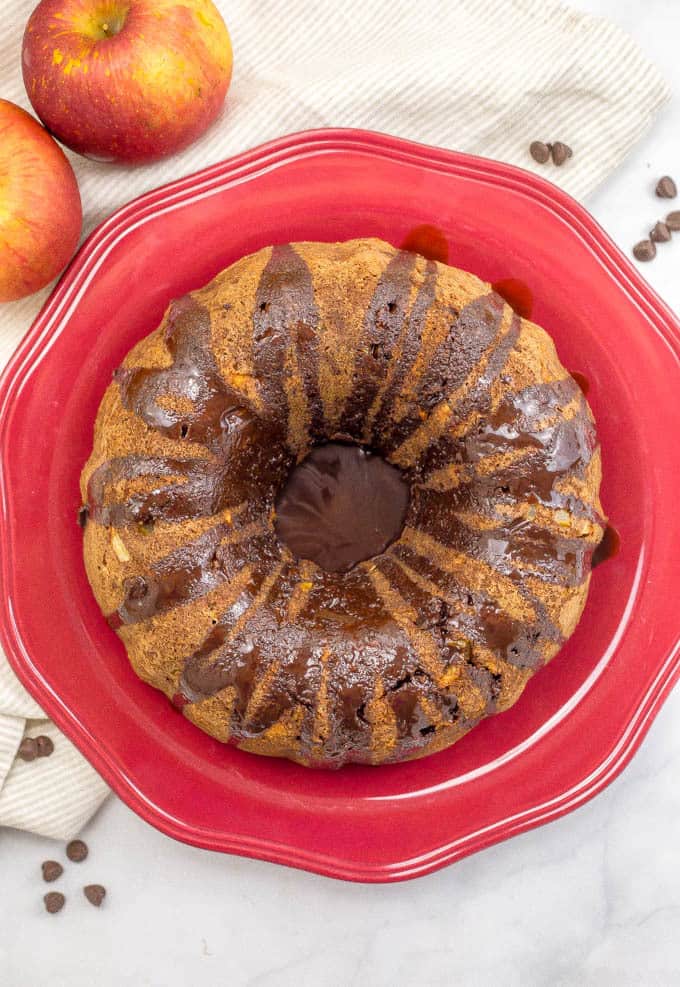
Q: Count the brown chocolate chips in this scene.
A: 12